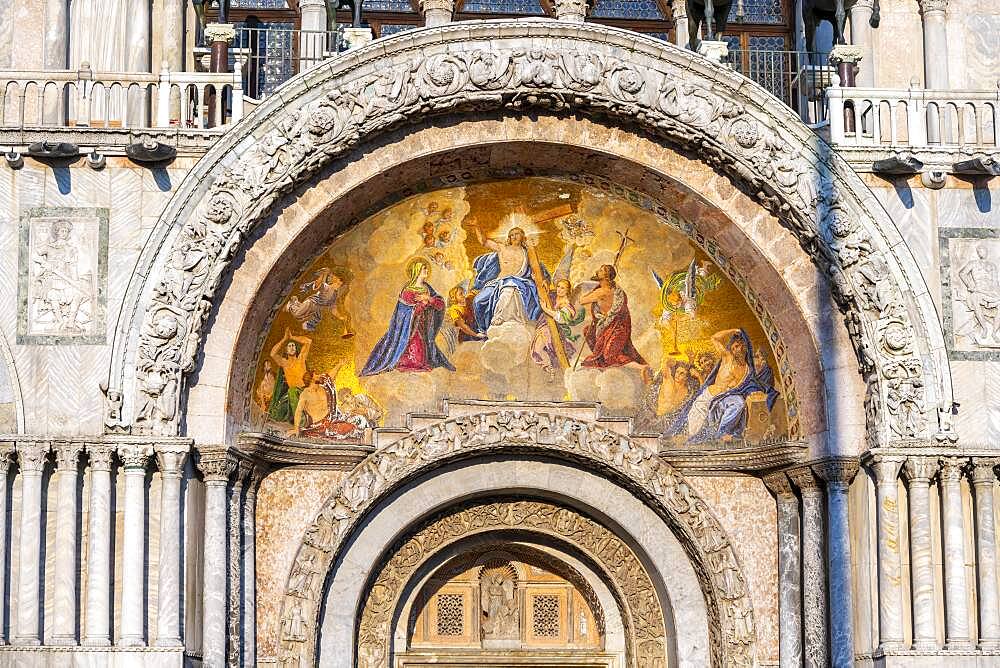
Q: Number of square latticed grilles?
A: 2